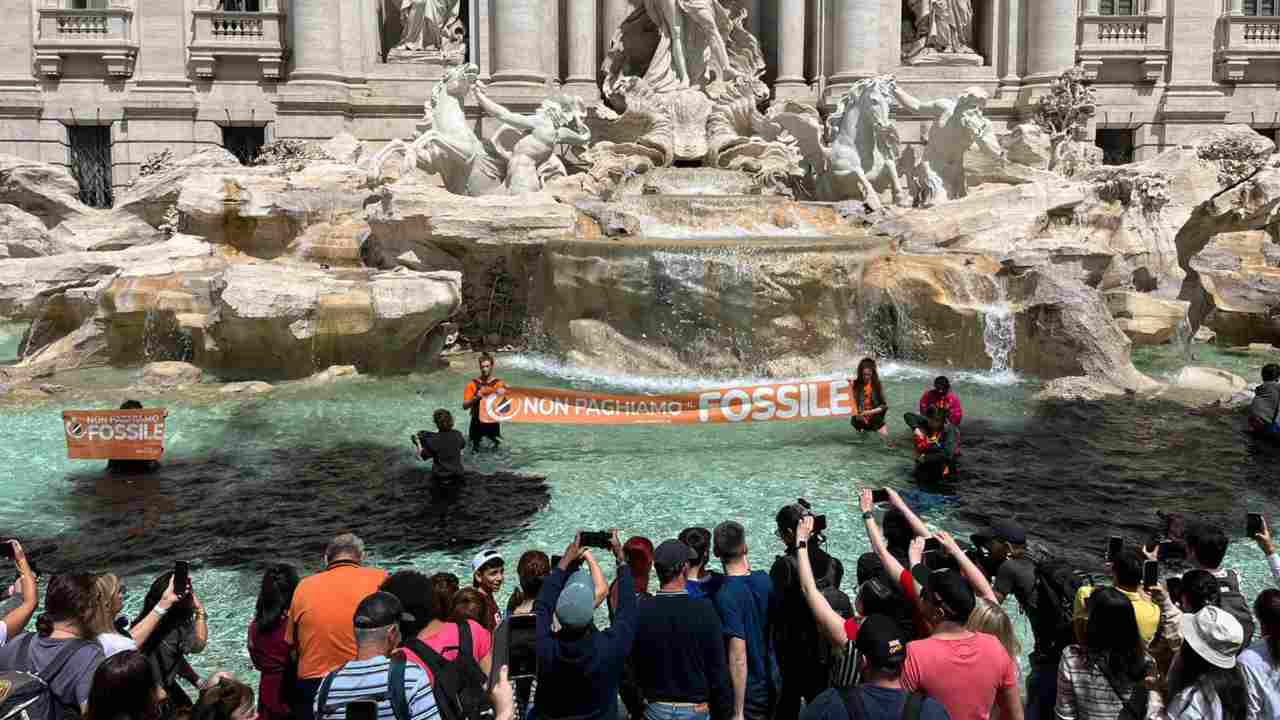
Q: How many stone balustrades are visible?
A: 4